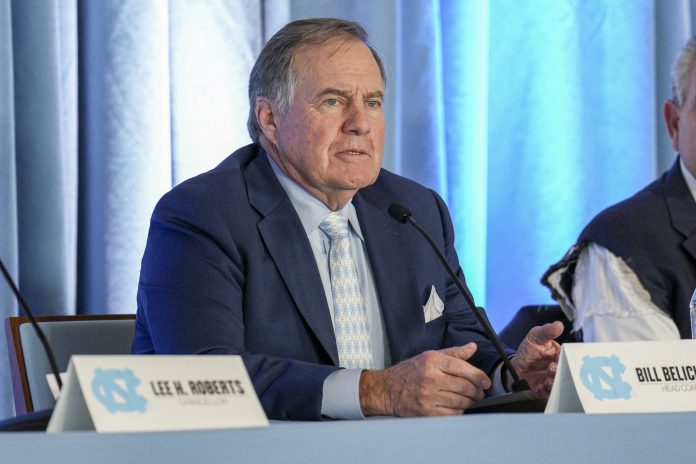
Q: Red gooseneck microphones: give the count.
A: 0